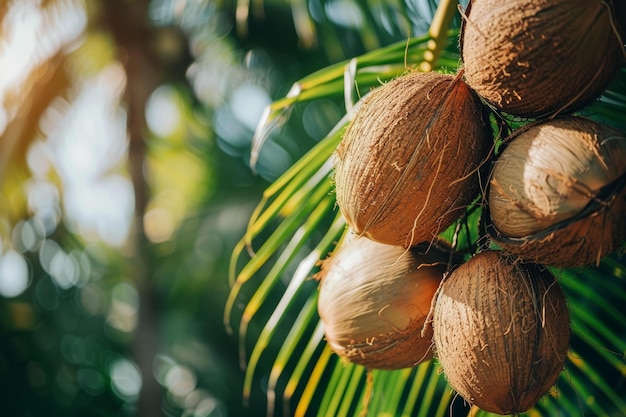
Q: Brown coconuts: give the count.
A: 5